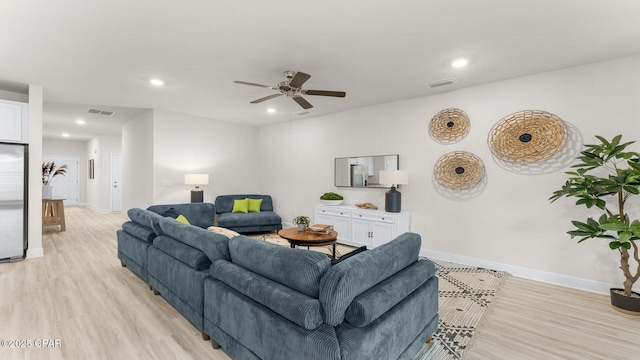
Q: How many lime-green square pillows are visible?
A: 3